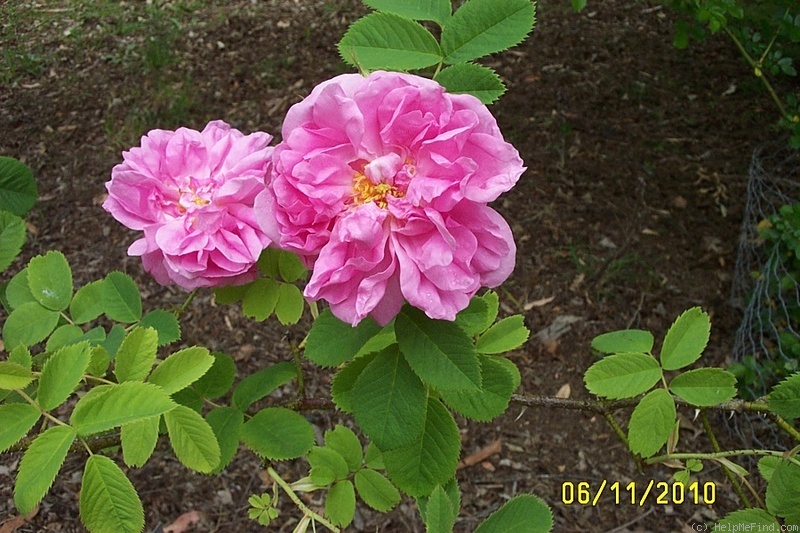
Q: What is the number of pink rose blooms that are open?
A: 2